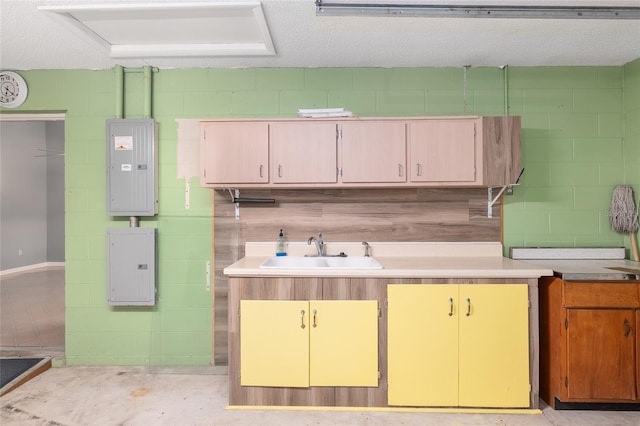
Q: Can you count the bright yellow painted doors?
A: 4